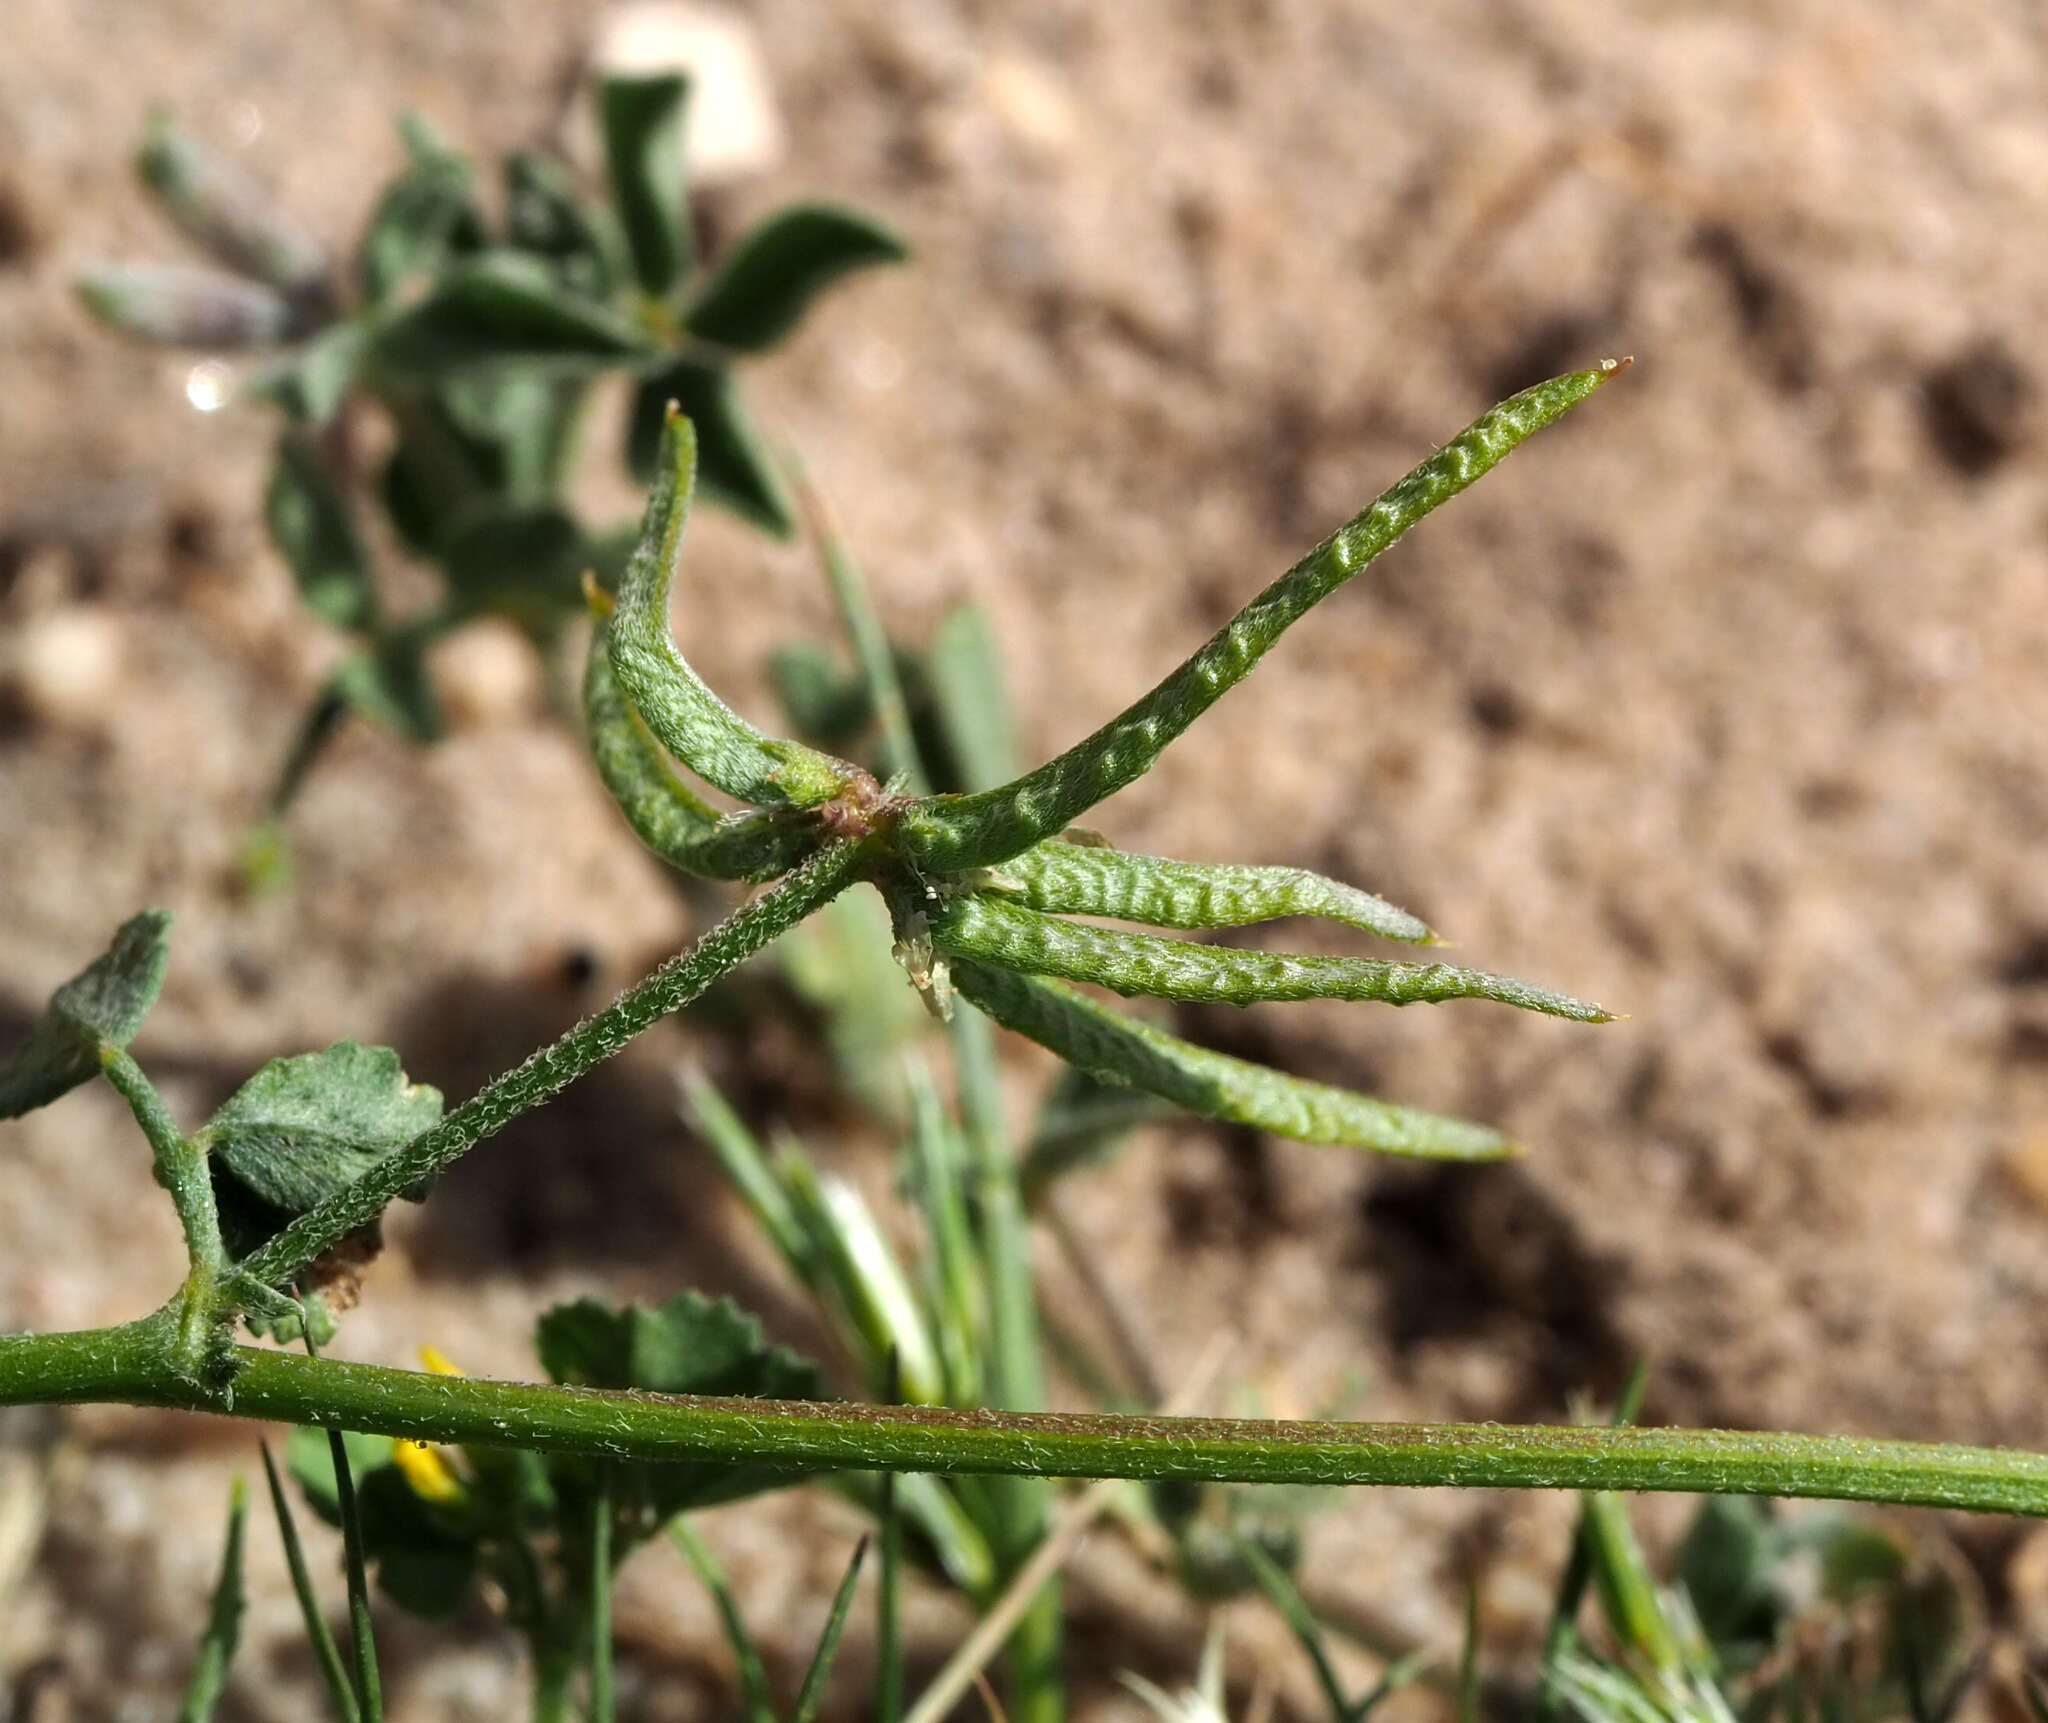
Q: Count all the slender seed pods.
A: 6